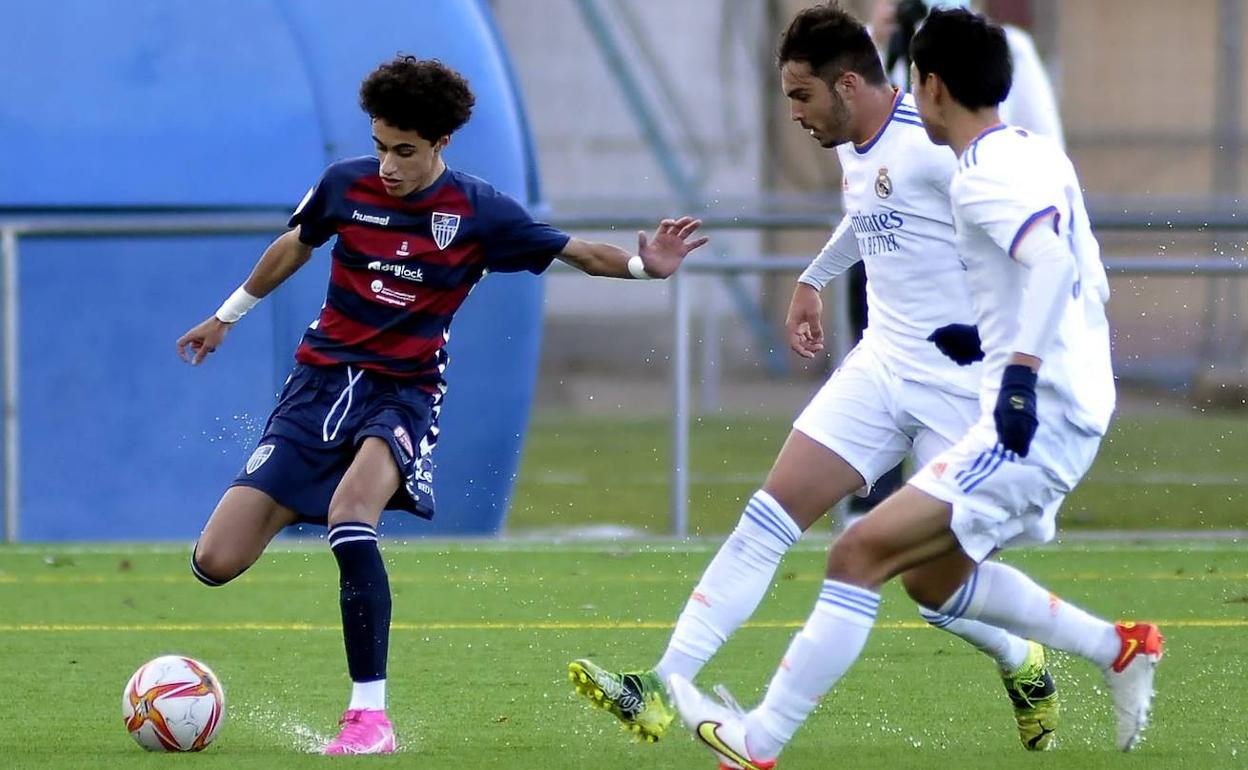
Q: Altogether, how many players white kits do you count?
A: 2